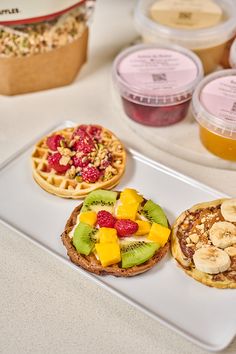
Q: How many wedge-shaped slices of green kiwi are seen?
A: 4